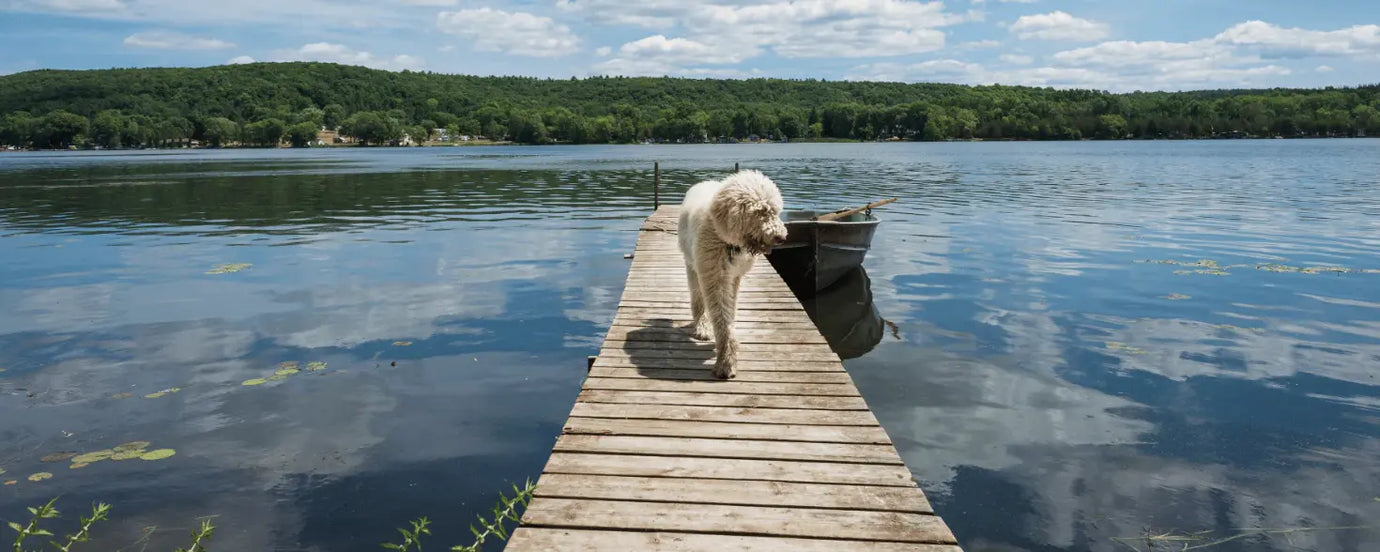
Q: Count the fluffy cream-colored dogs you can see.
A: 1